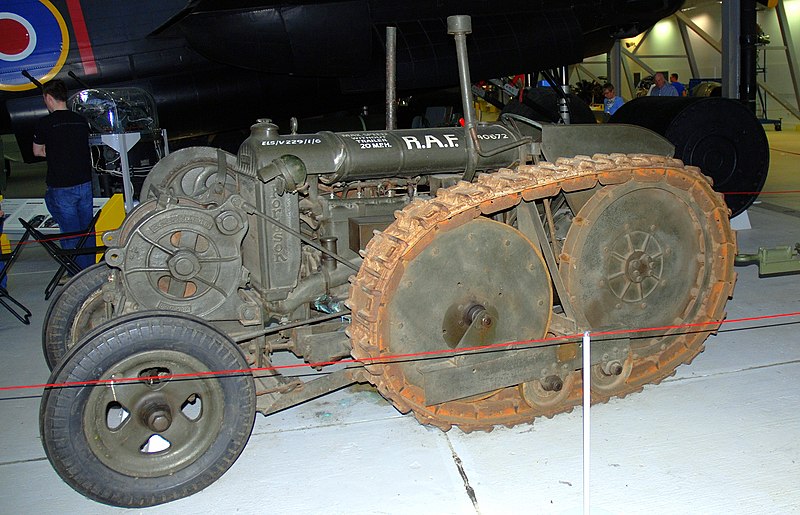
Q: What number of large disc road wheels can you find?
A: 2